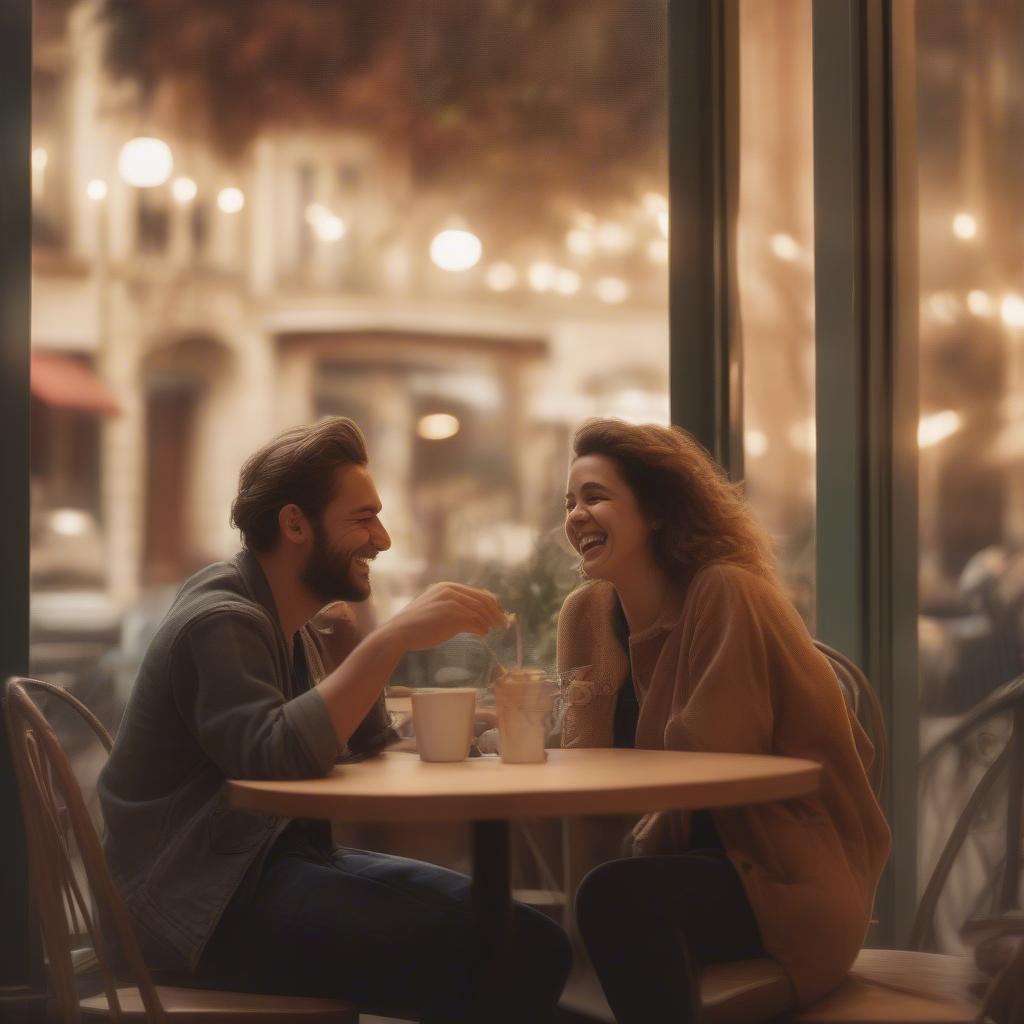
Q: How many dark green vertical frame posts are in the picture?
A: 3